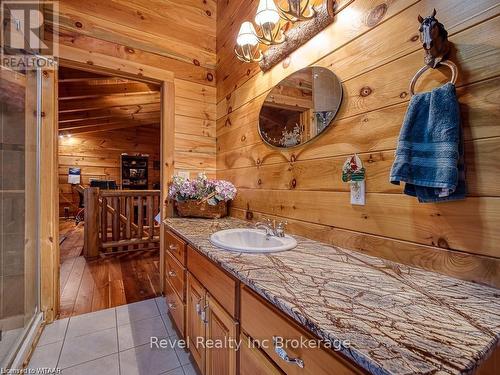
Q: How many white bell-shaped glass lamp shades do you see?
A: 2